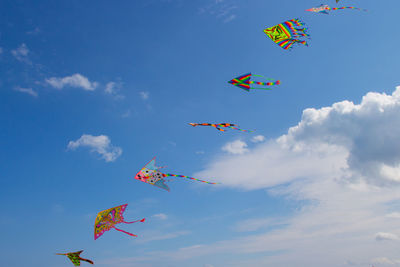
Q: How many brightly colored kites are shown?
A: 7